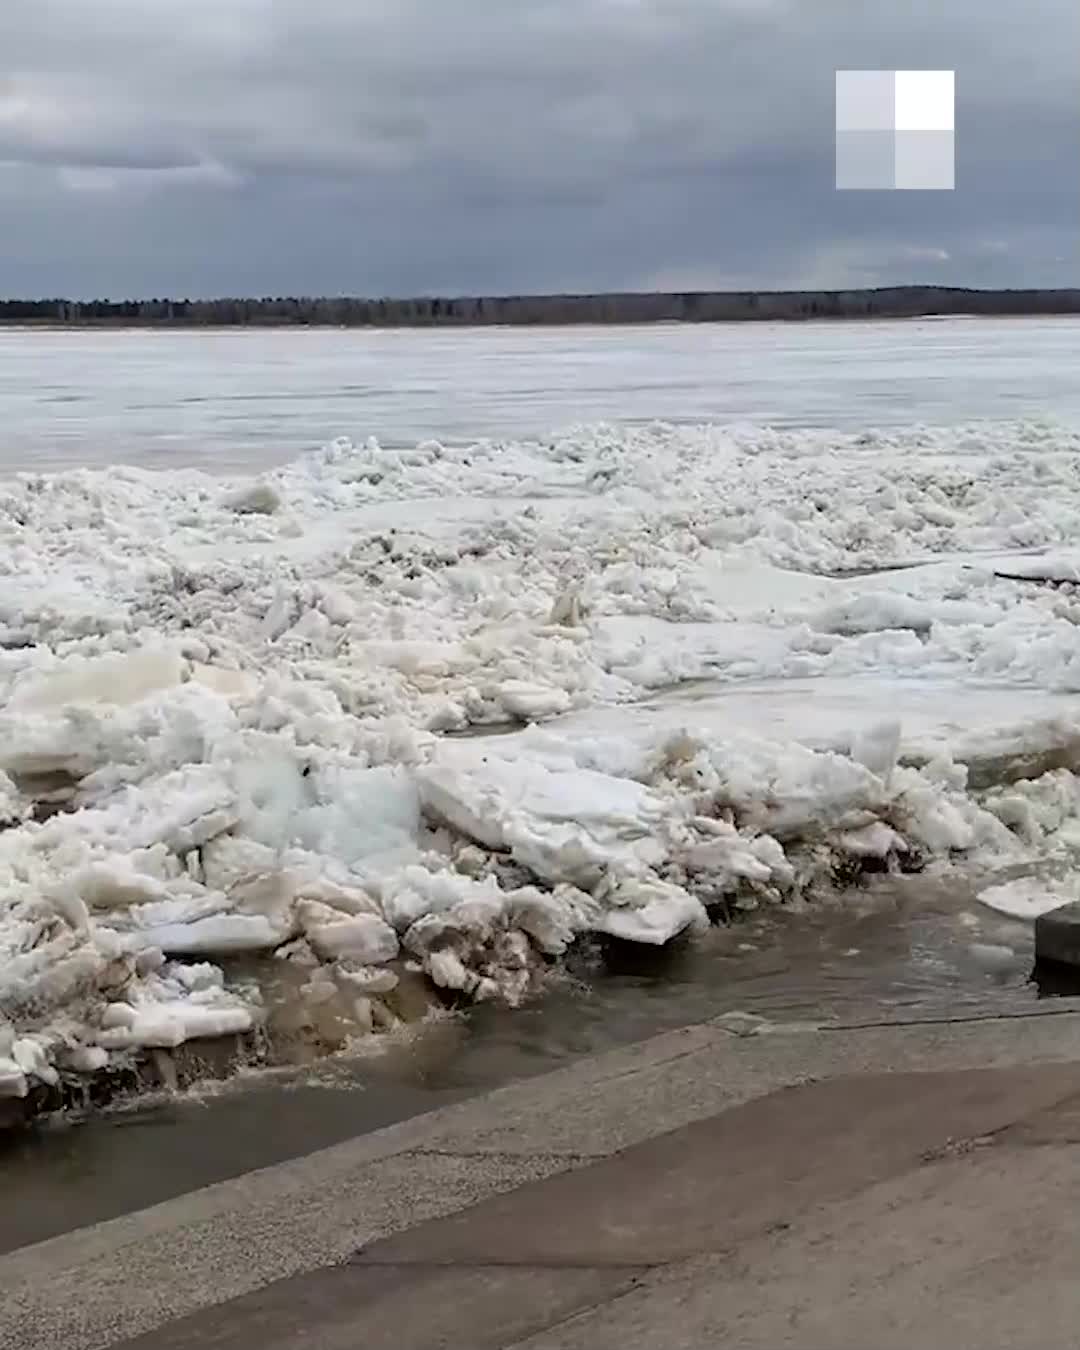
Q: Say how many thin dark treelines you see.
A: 1